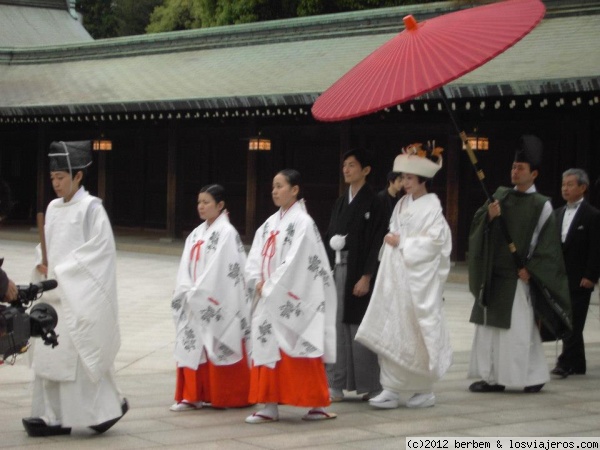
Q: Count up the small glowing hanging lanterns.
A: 3